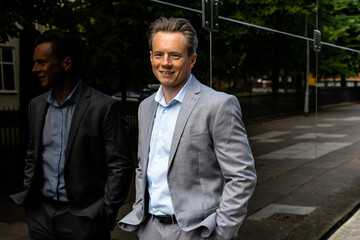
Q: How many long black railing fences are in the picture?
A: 1